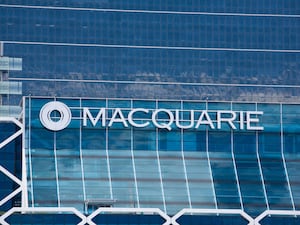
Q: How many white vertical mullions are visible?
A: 11